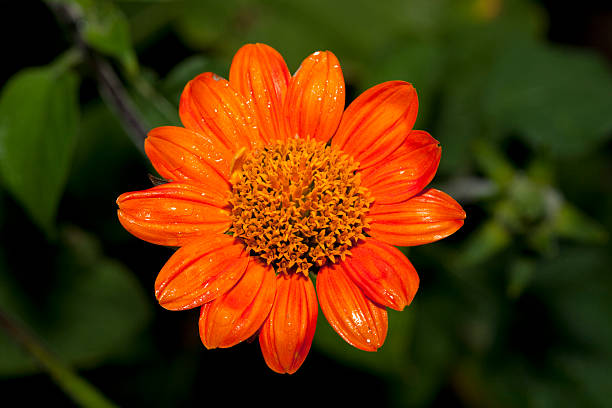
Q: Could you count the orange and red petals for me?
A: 13